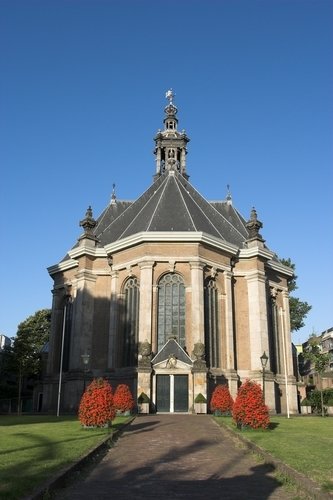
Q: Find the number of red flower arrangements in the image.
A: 4